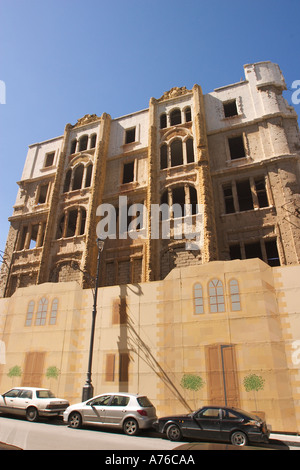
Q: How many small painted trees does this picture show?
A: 4